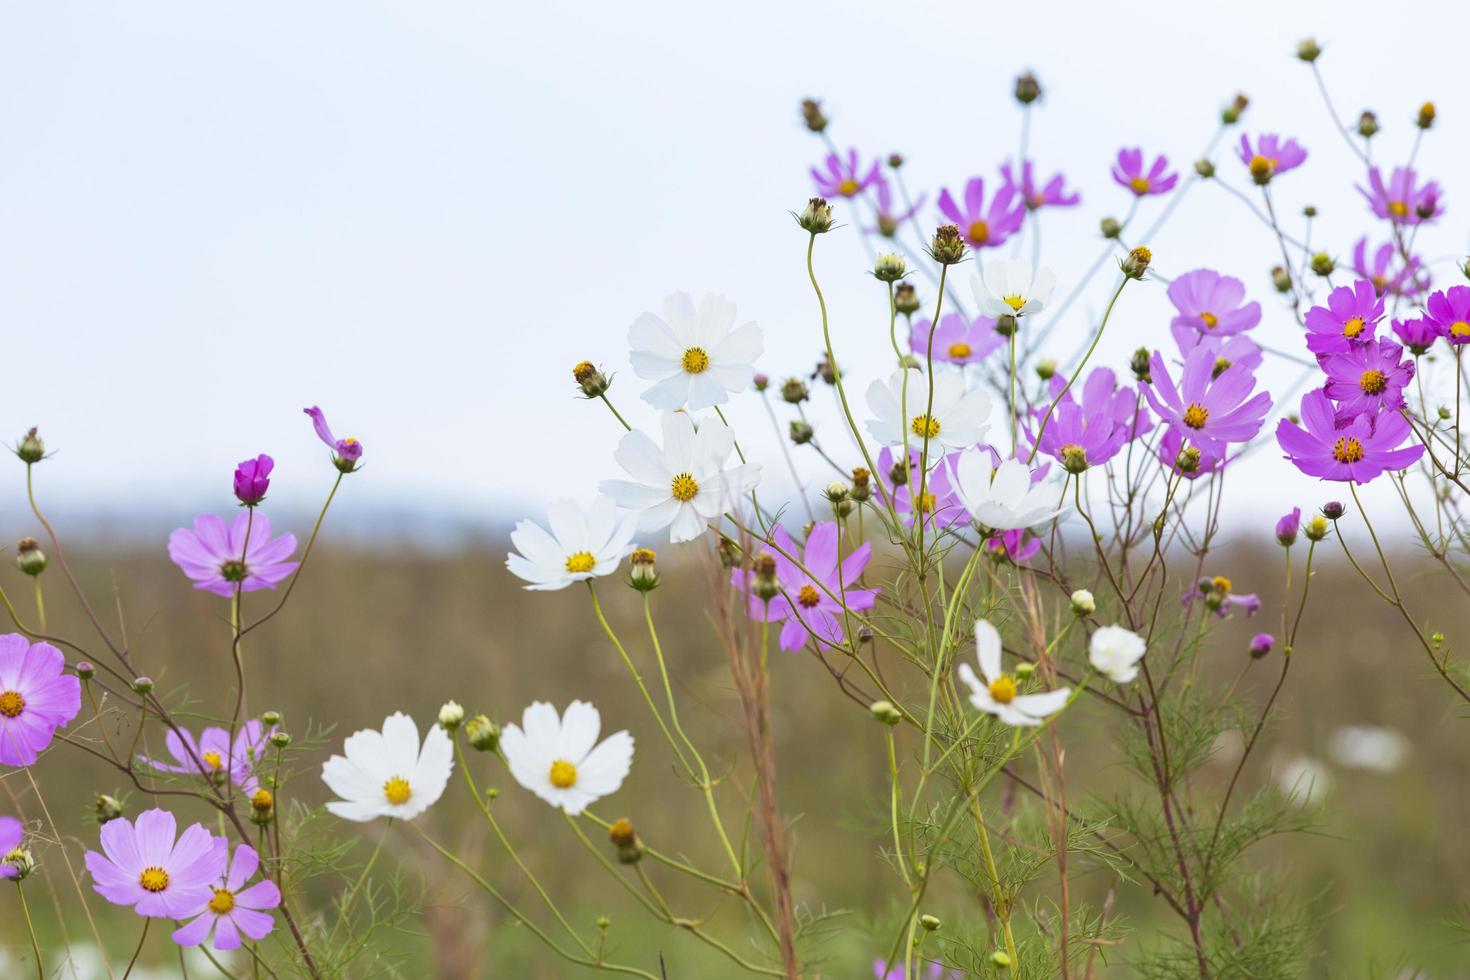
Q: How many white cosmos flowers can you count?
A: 10